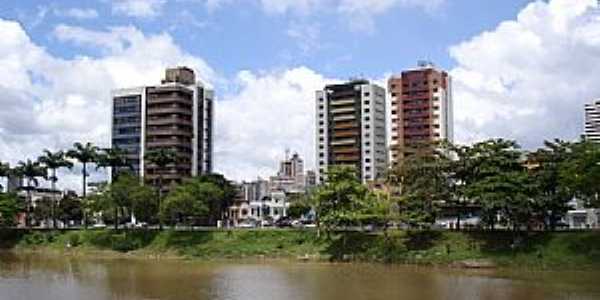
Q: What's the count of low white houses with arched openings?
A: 1